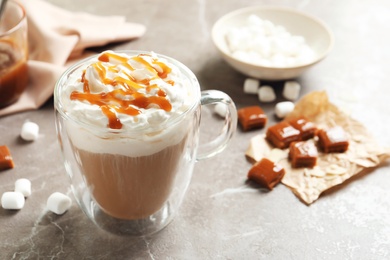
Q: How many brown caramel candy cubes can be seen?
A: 7